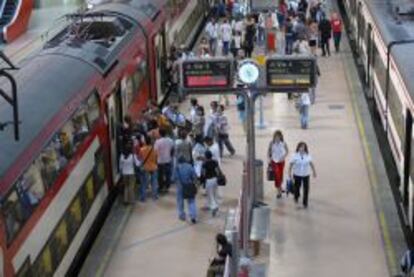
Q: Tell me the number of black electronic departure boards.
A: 2